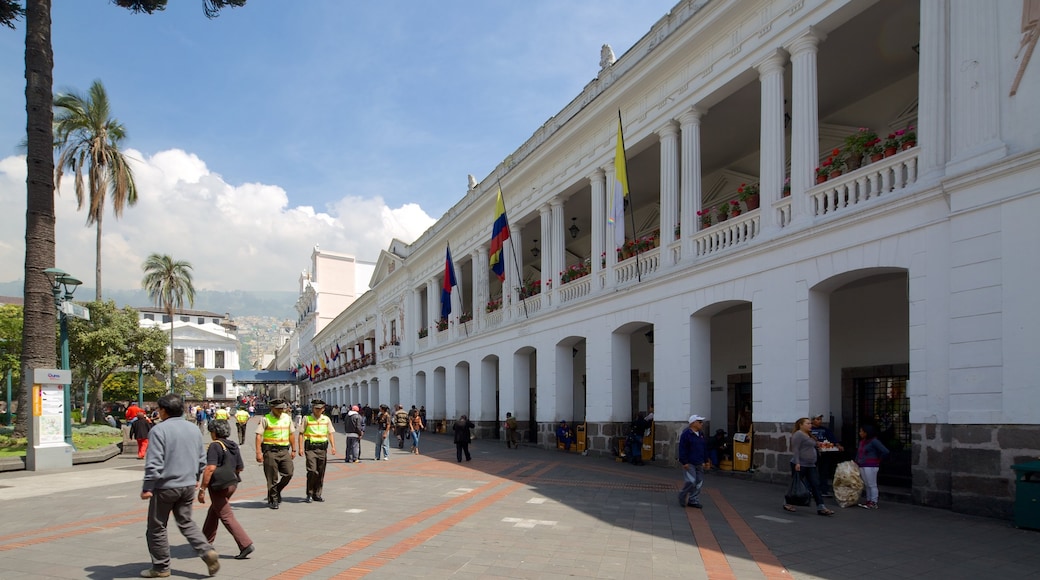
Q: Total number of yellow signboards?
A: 3